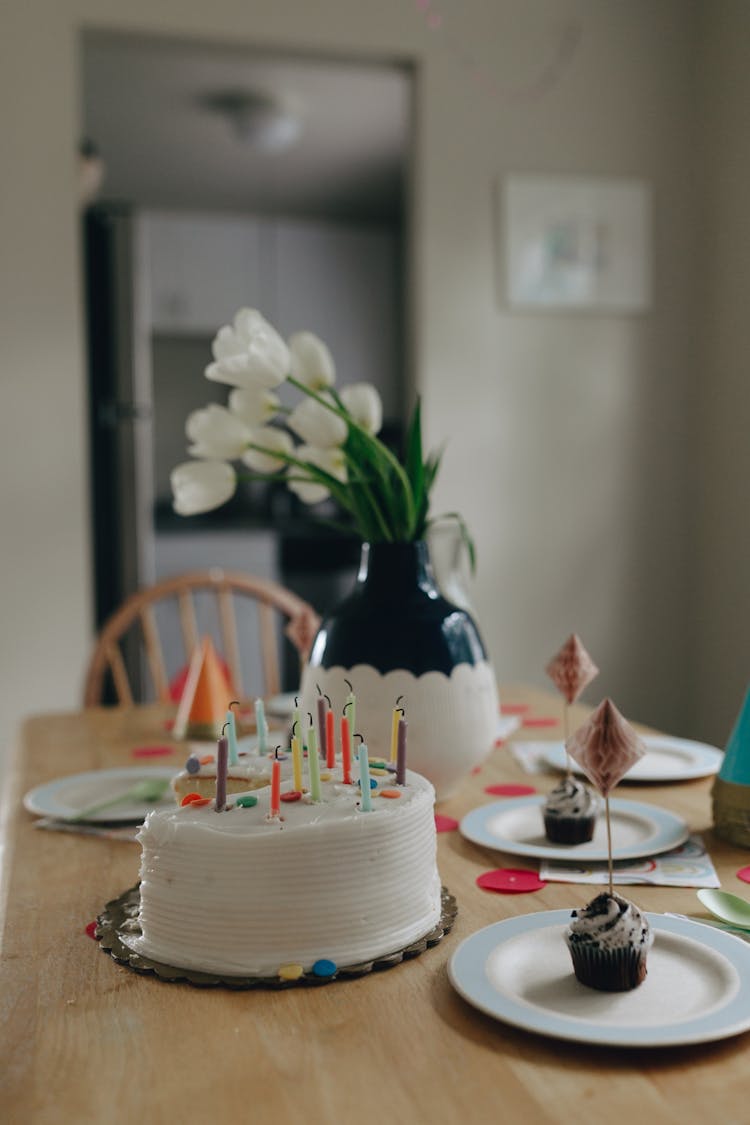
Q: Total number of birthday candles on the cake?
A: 14